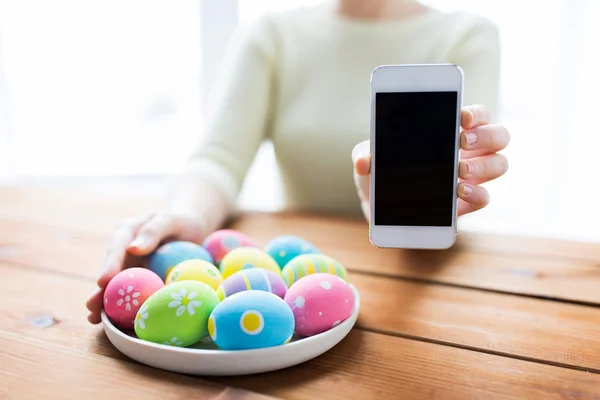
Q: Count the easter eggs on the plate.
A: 11